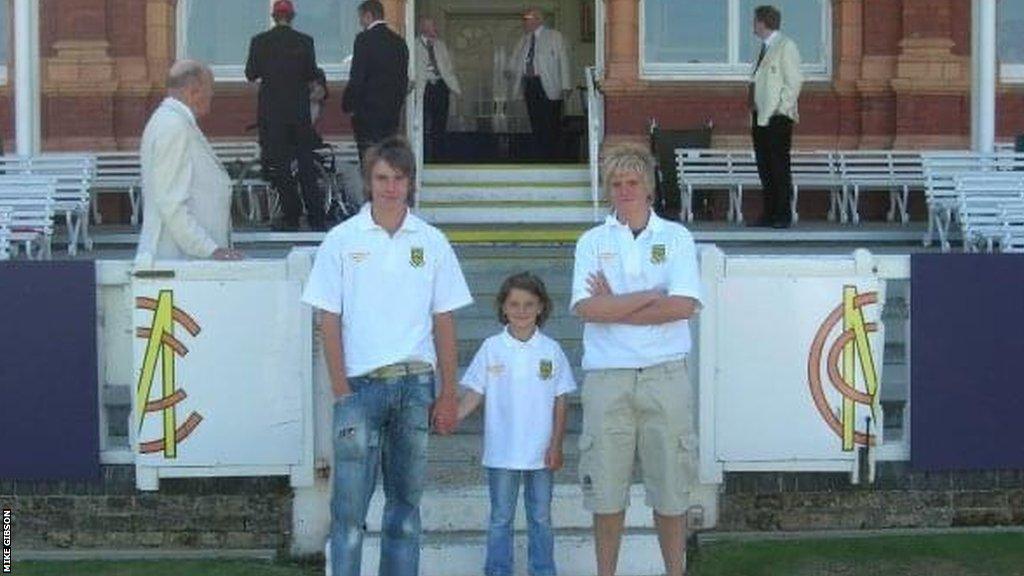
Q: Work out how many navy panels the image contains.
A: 2